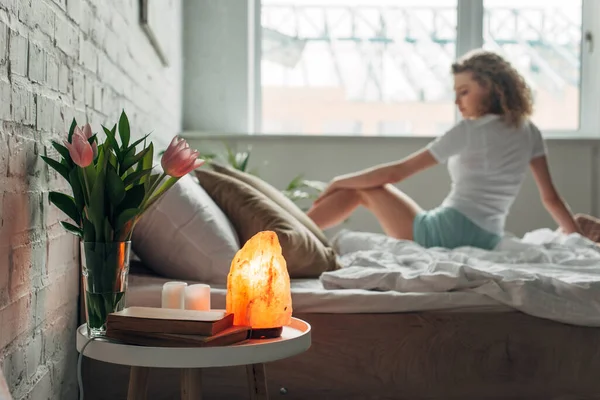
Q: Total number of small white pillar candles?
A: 2